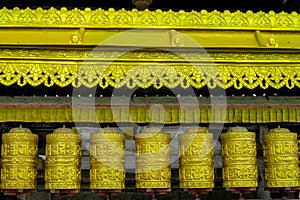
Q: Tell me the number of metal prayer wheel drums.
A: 7